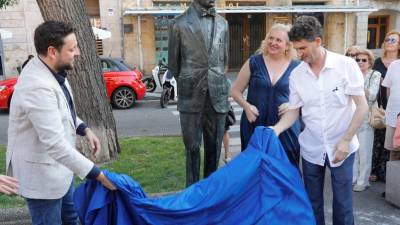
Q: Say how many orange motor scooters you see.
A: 0